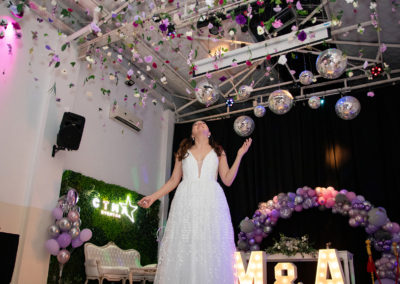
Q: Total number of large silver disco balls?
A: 5